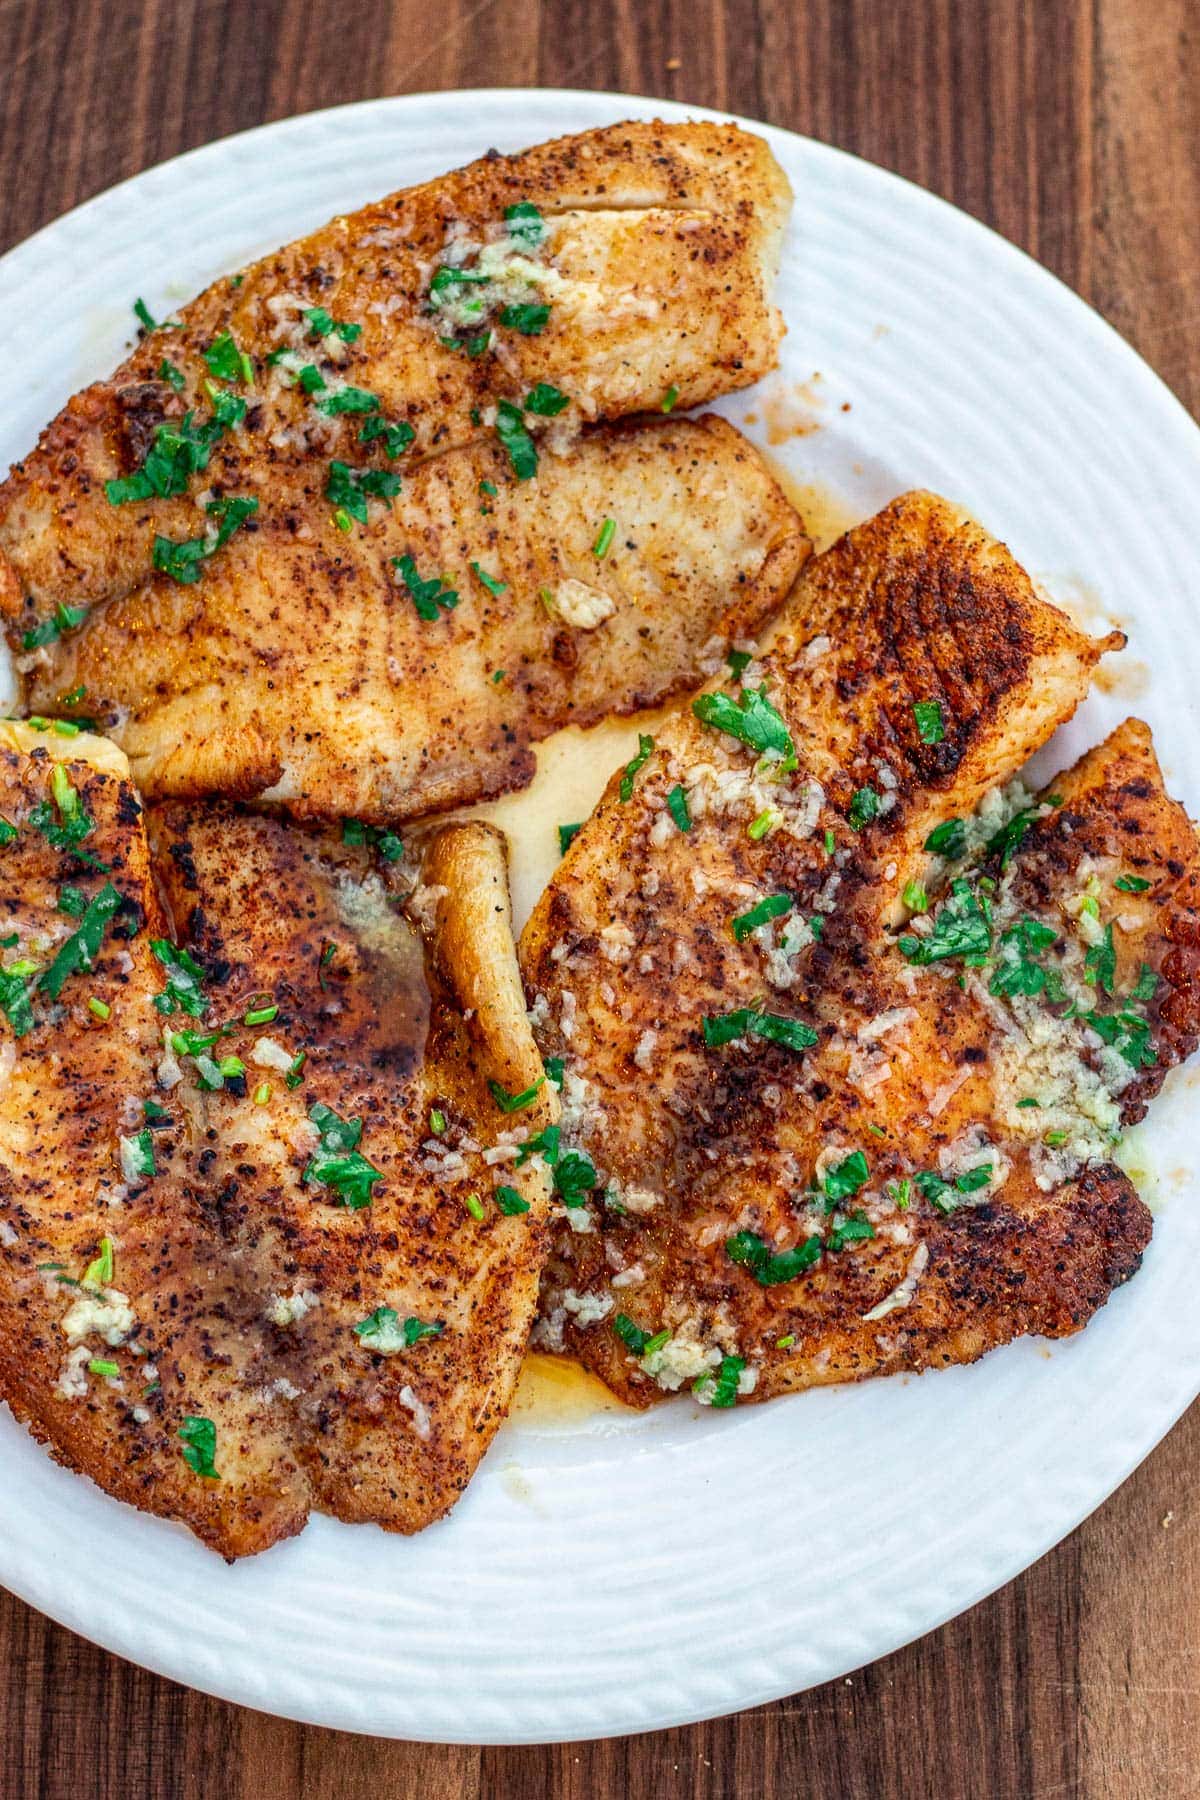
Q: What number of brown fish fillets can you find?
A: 3